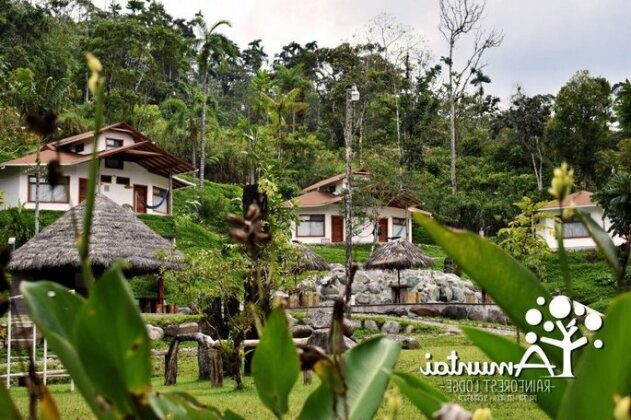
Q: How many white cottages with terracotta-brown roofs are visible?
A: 3